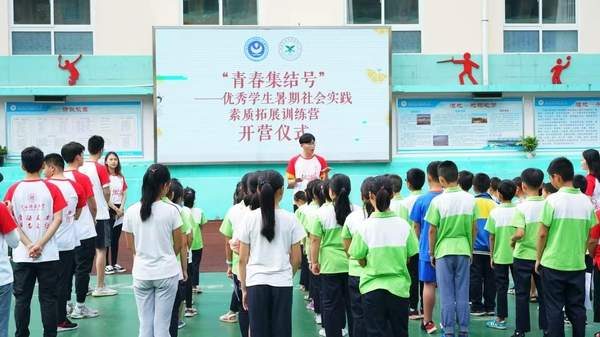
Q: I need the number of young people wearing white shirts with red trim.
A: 8